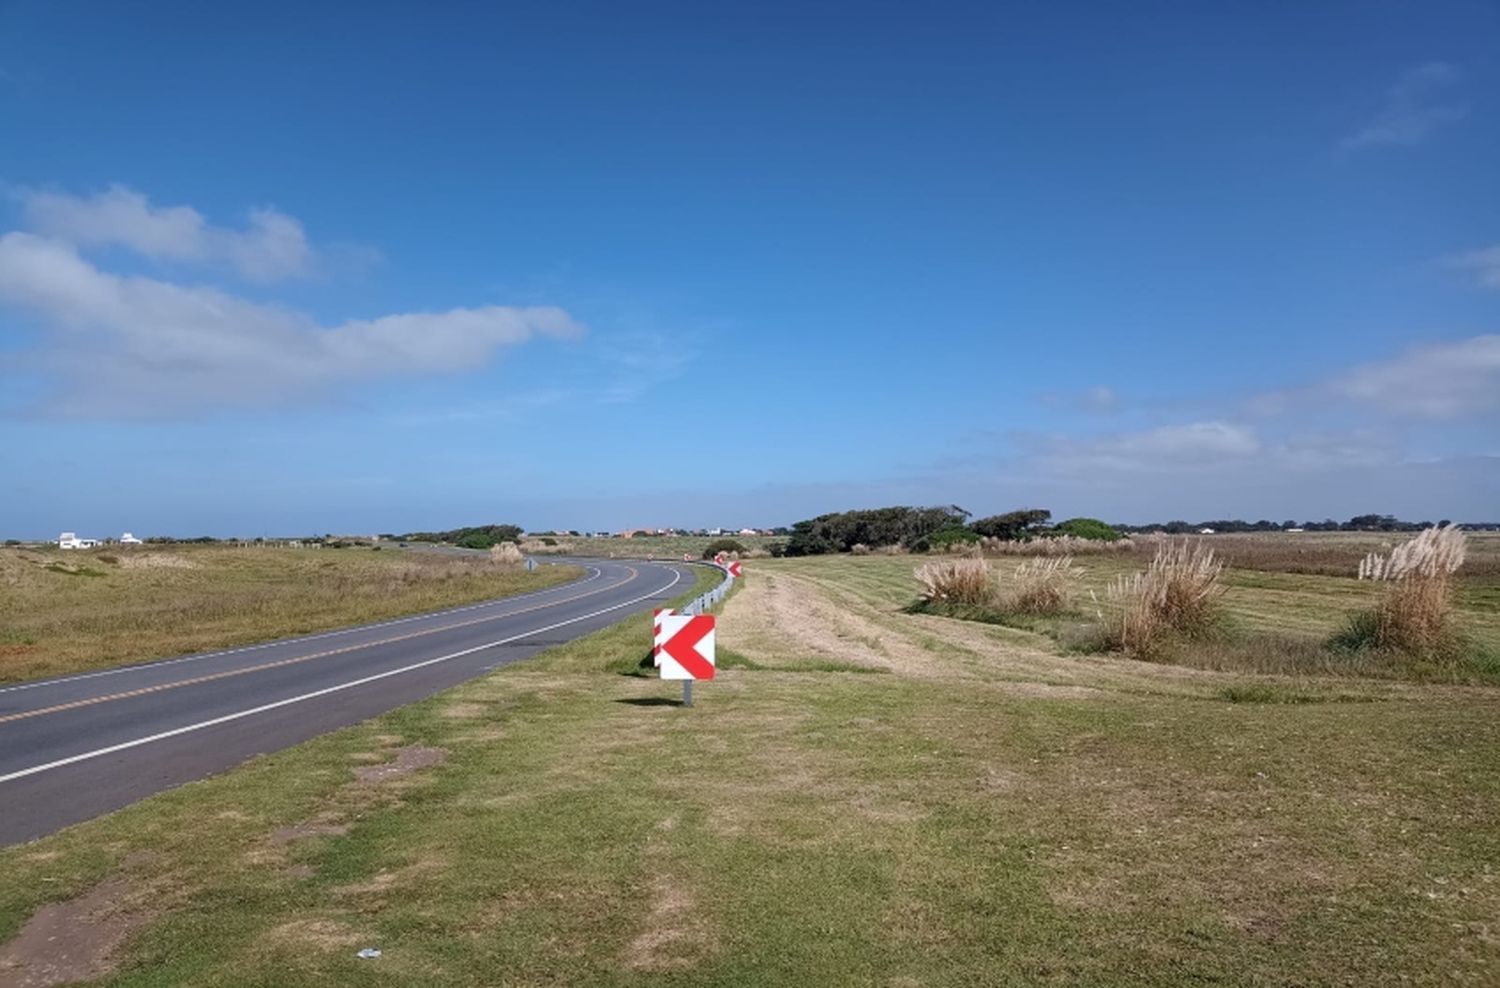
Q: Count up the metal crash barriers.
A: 1